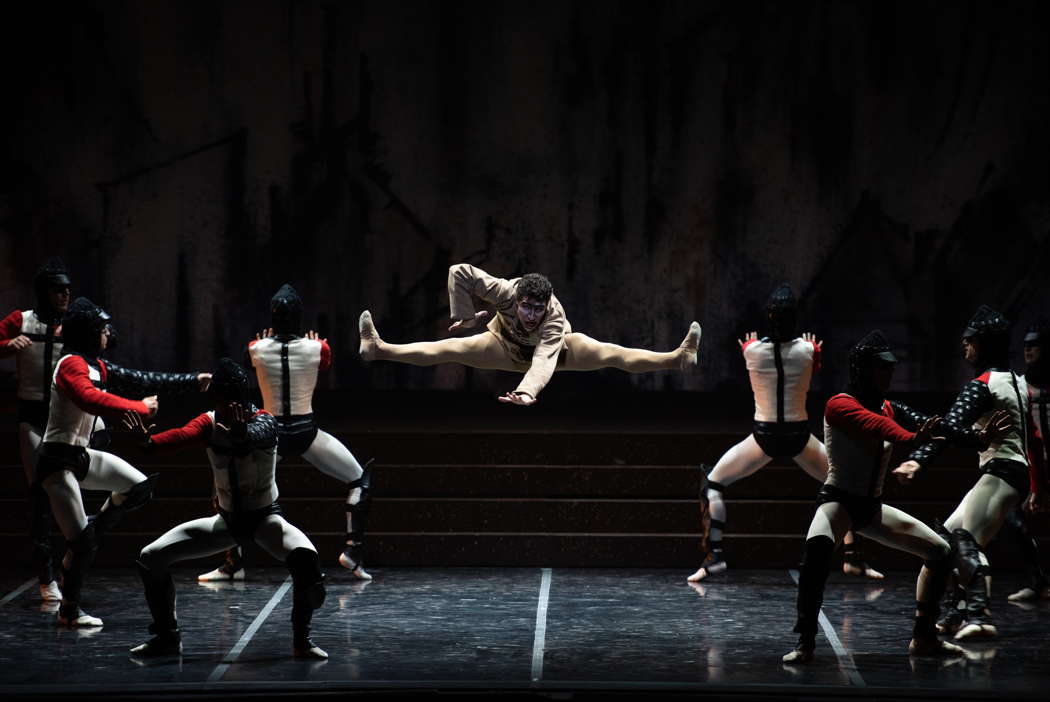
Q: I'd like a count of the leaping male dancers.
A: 1